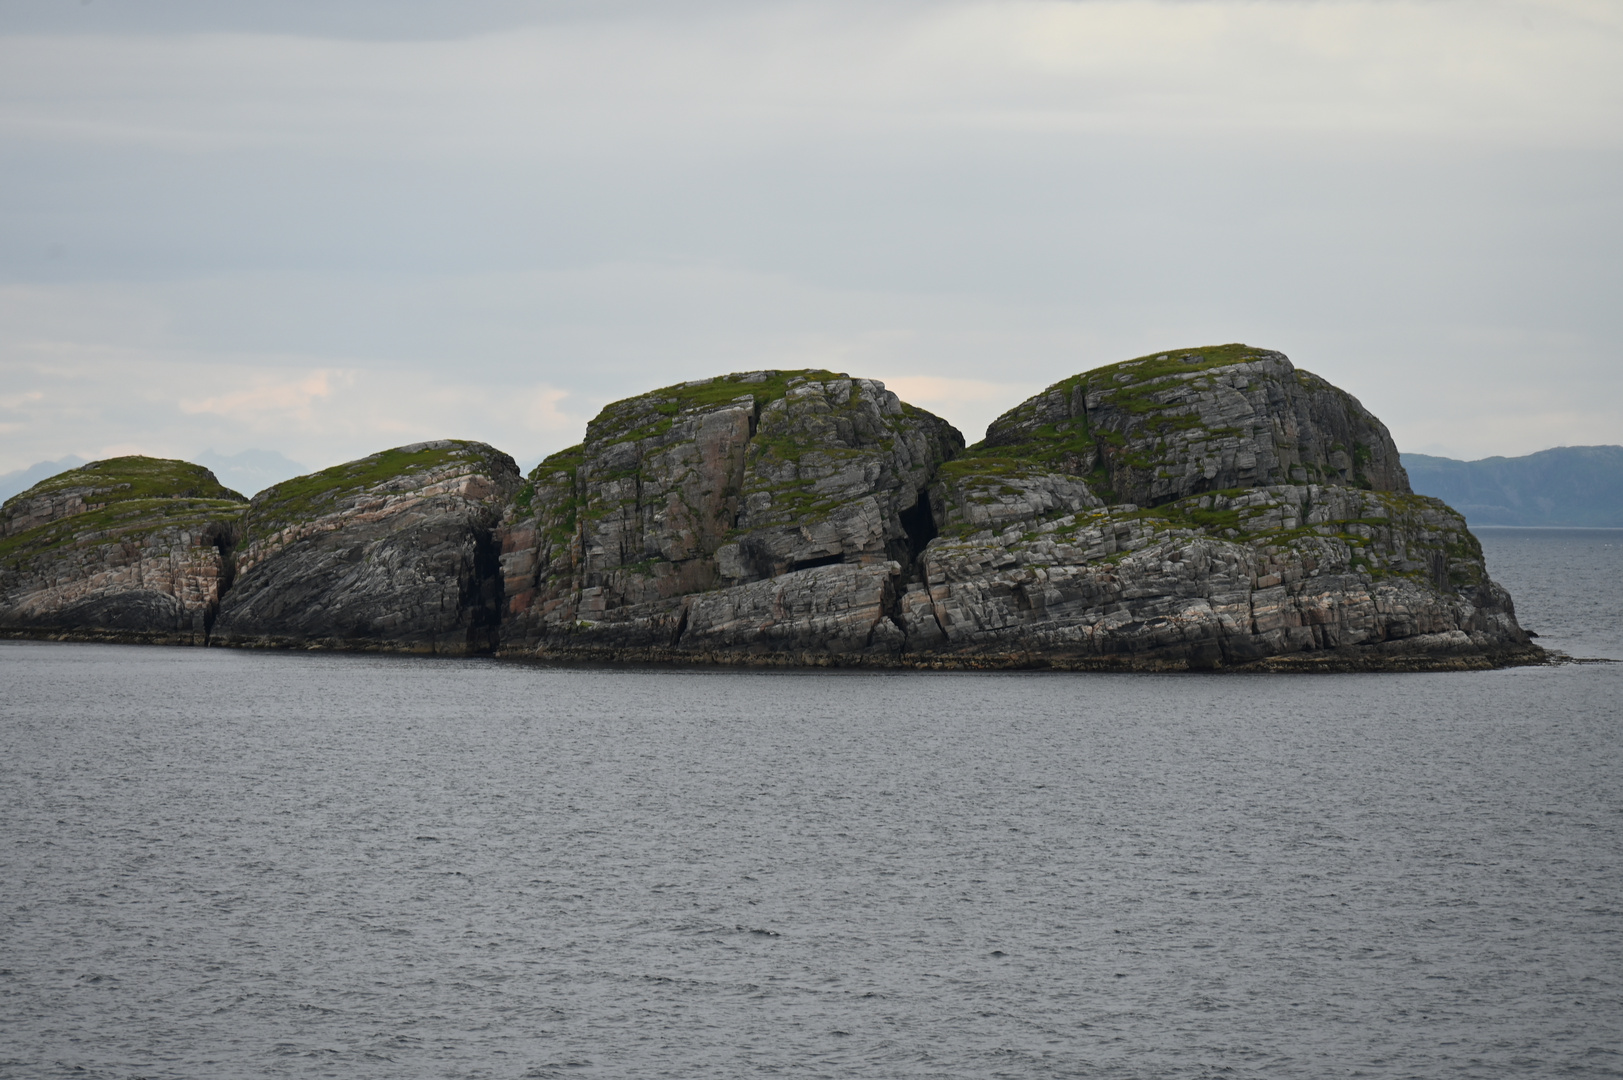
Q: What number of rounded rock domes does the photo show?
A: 4